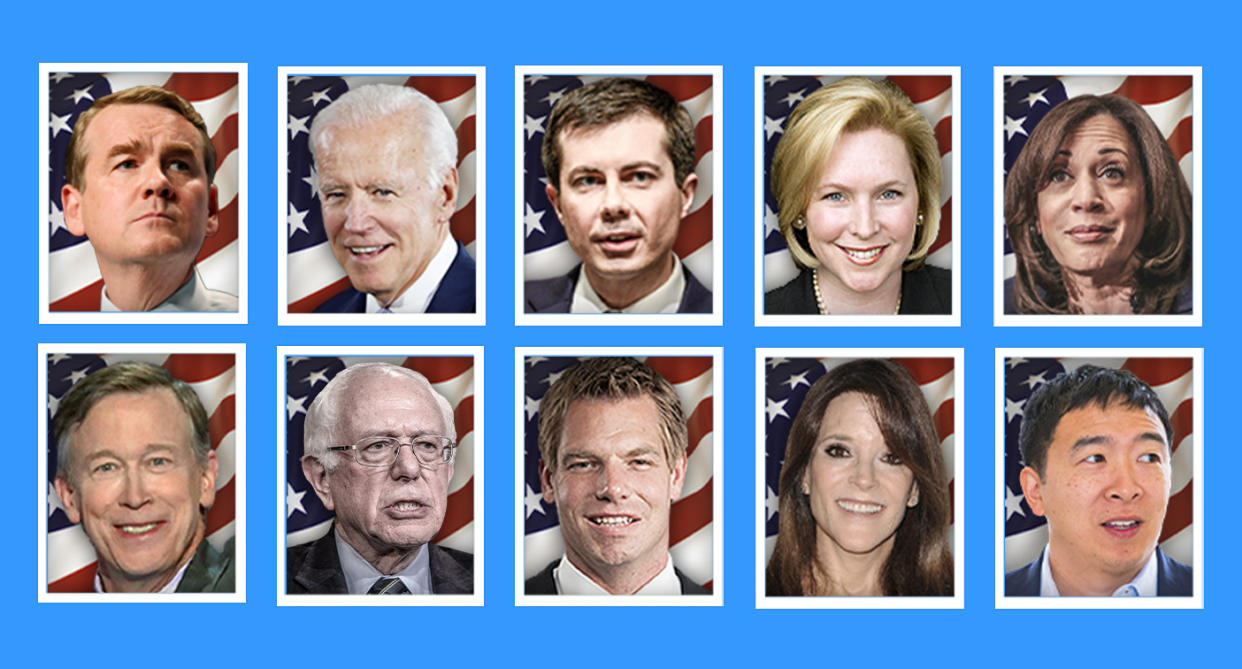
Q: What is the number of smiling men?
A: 3